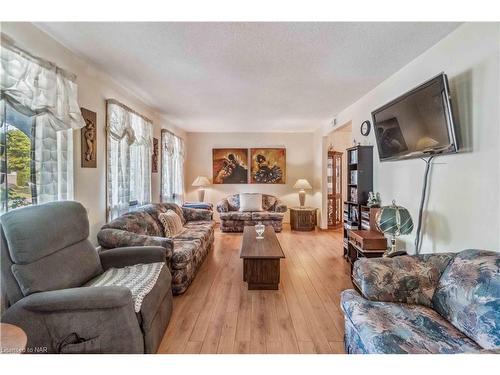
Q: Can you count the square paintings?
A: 2